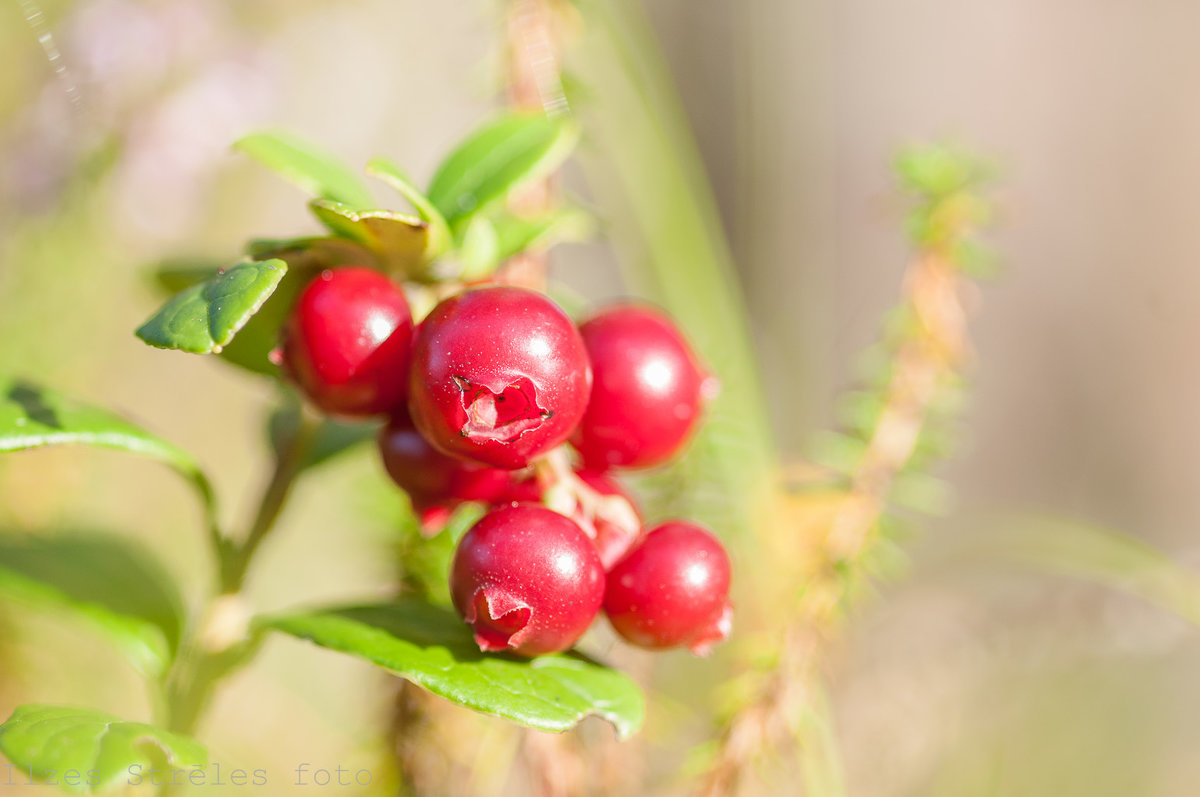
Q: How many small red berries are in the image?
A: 7